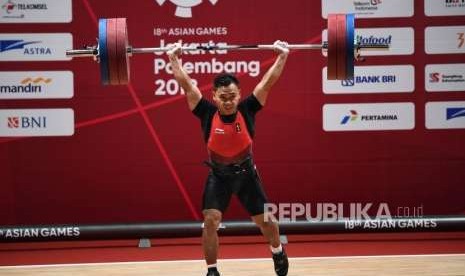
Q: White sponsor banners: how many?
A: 12